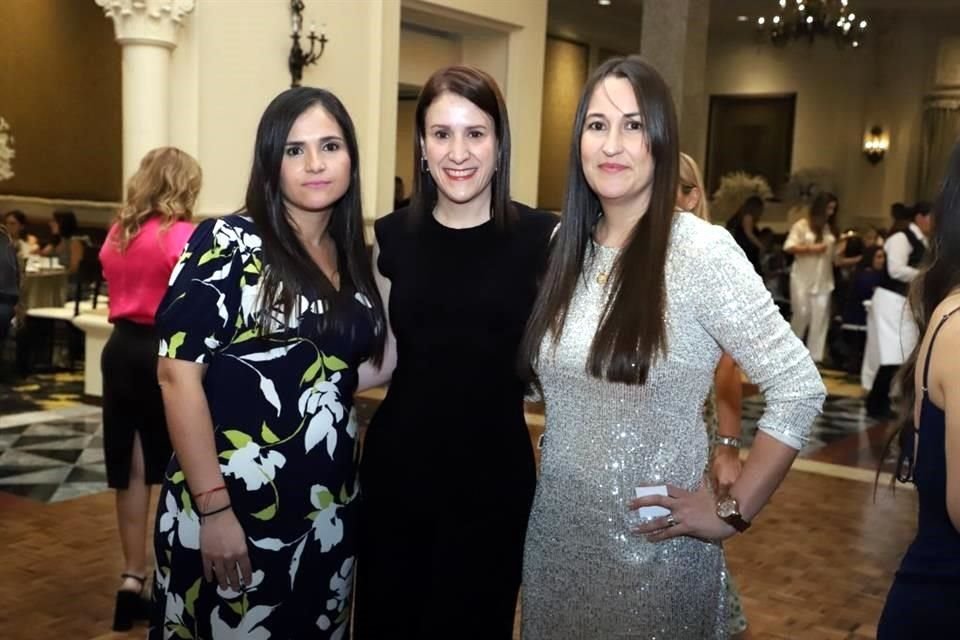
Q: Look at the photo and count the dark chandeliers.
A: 1